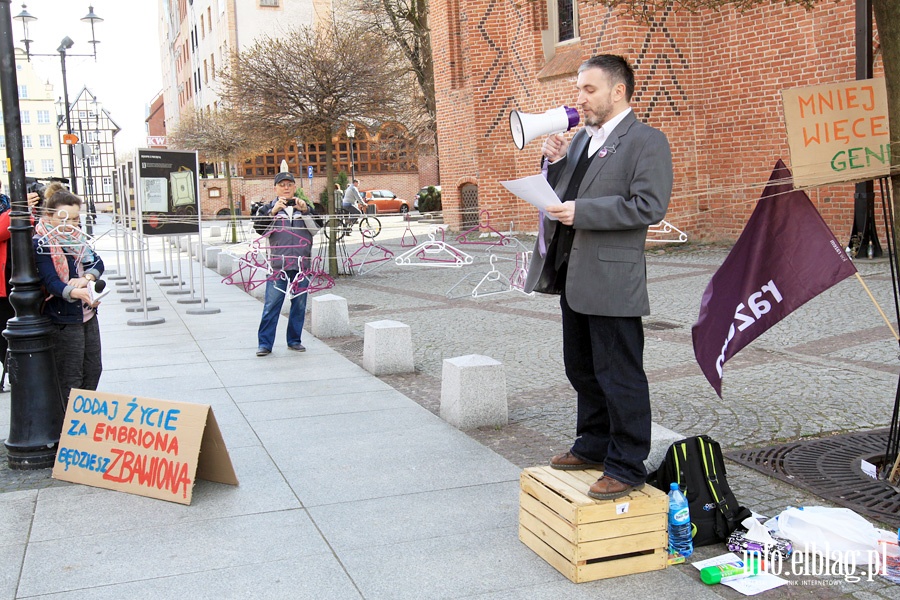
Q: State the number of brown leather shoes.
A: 2